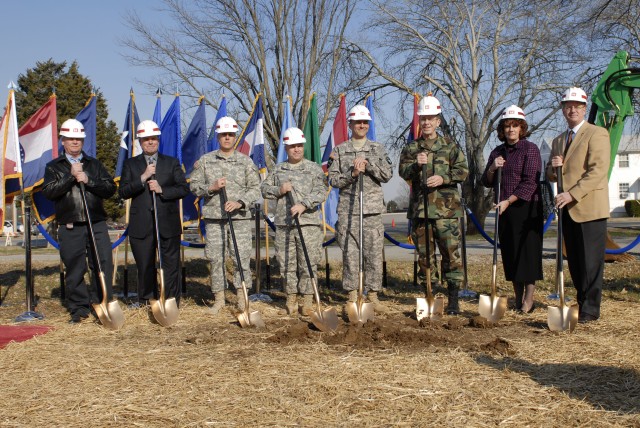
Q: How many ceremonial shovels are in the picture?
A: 8